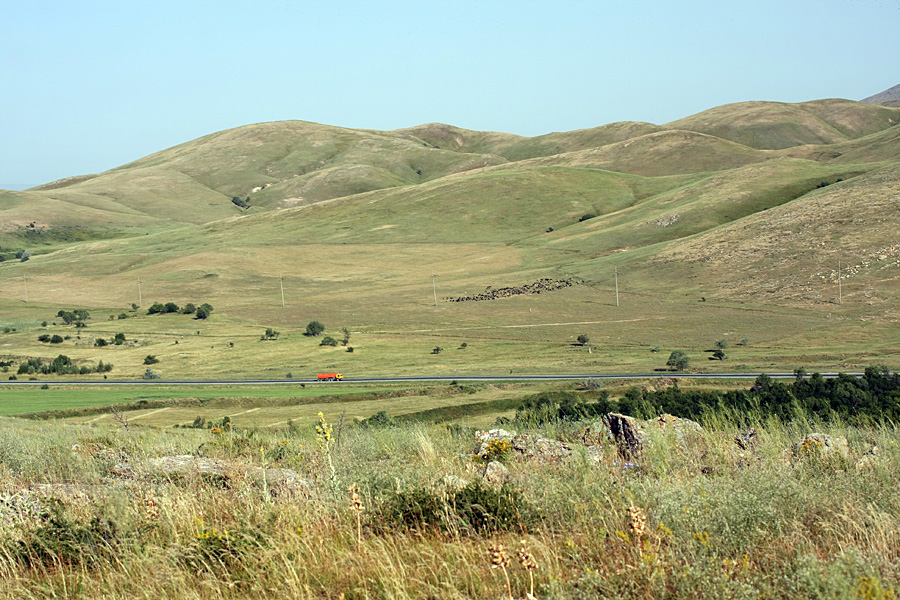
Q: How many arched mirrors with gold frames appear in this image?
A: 0